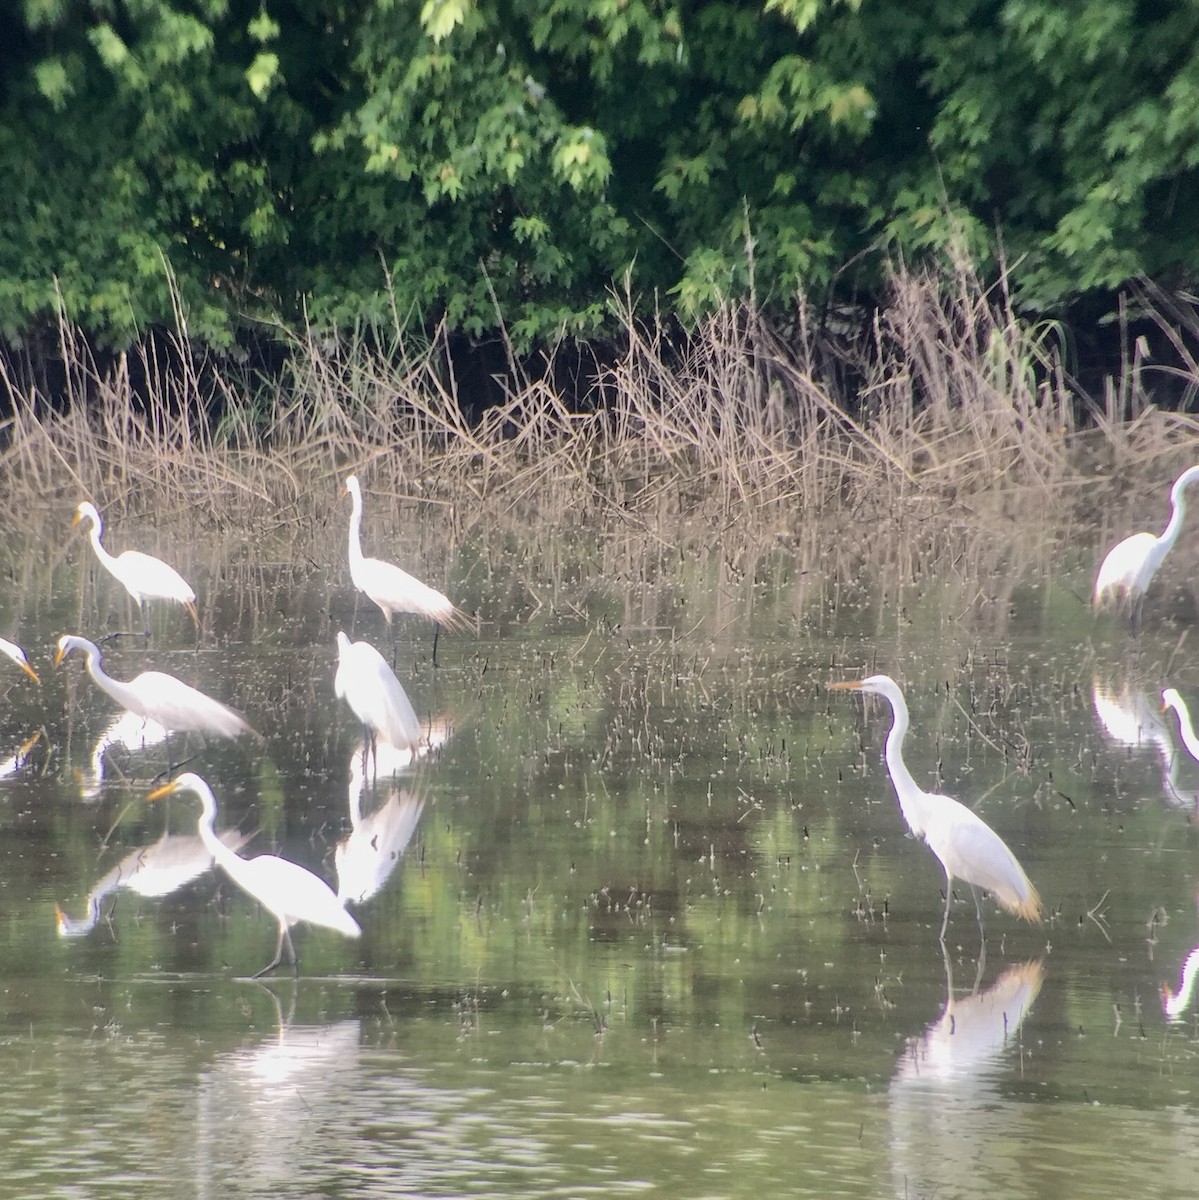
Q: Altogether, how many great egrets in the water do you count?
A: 9